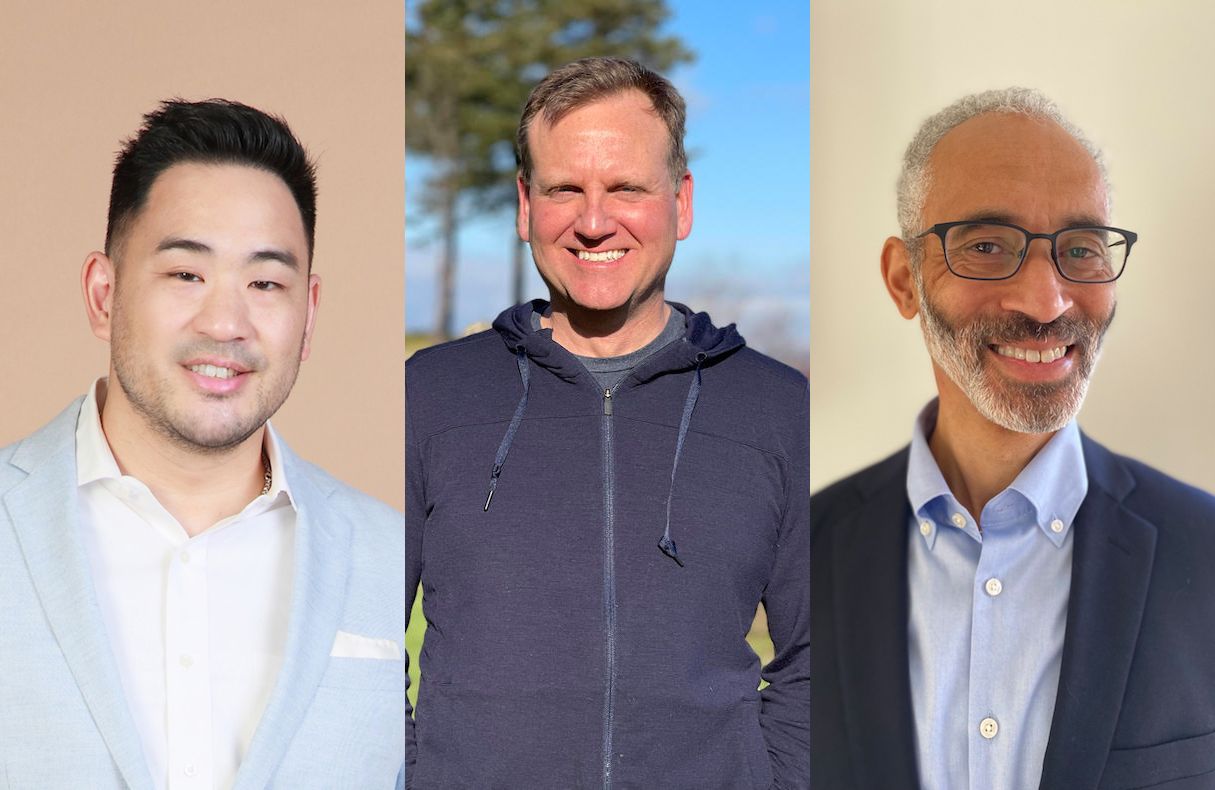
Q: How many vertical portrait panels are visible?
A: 3